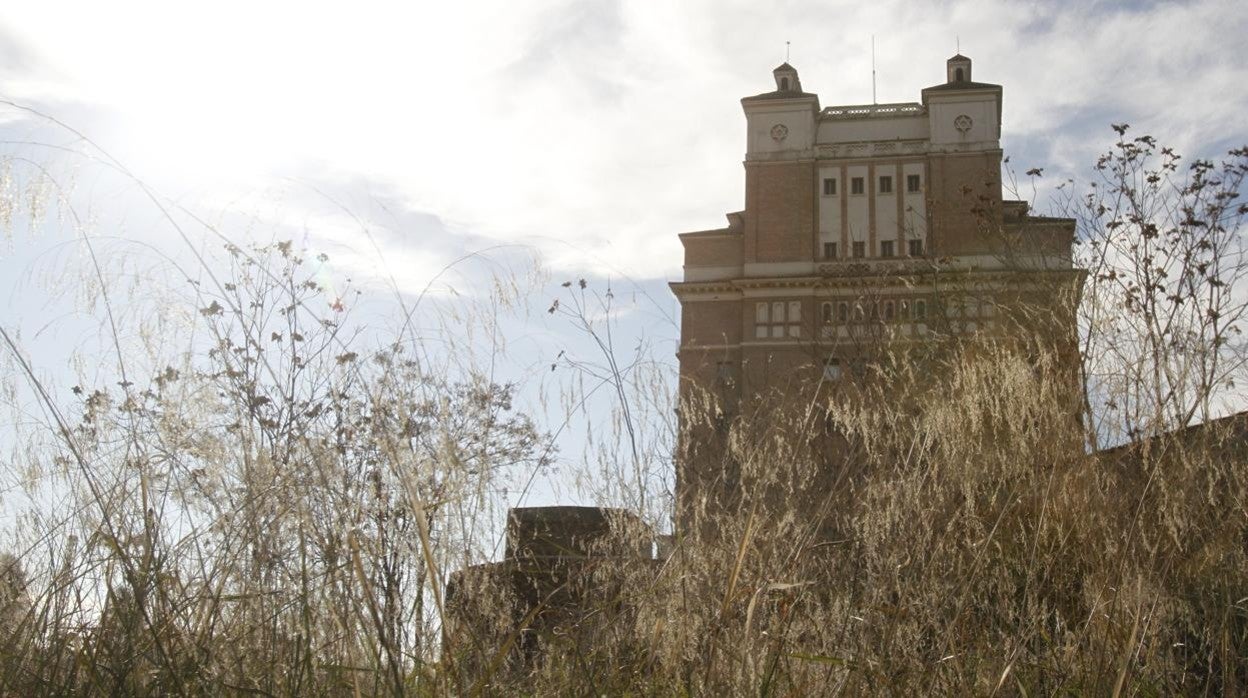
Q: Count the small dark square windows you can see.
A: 8